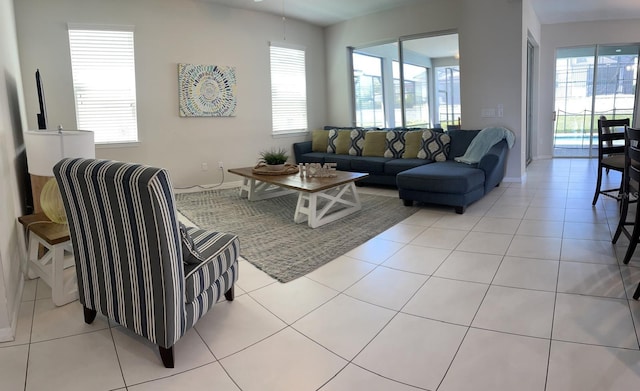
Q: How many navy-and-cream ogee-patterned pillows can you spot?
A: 4